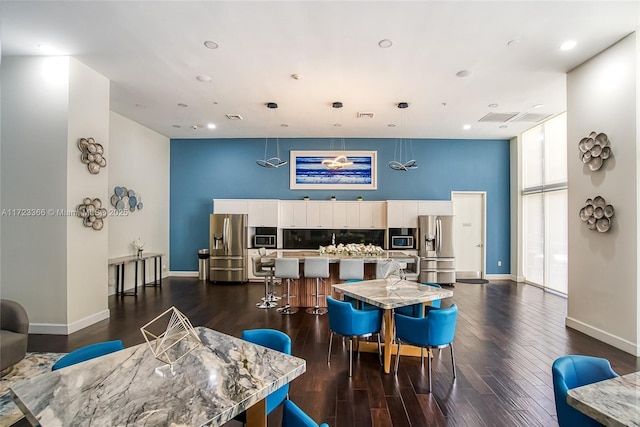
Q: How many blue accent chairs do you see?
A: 8